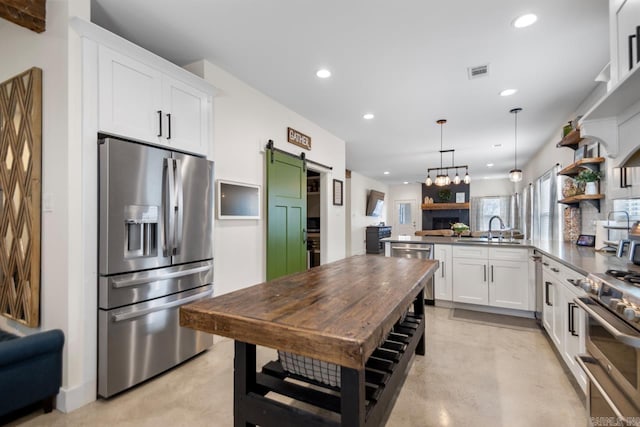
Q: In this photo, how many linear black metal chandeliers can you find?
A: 1